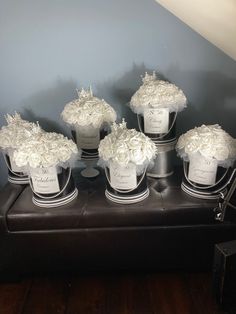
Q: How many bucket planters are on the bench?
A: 6